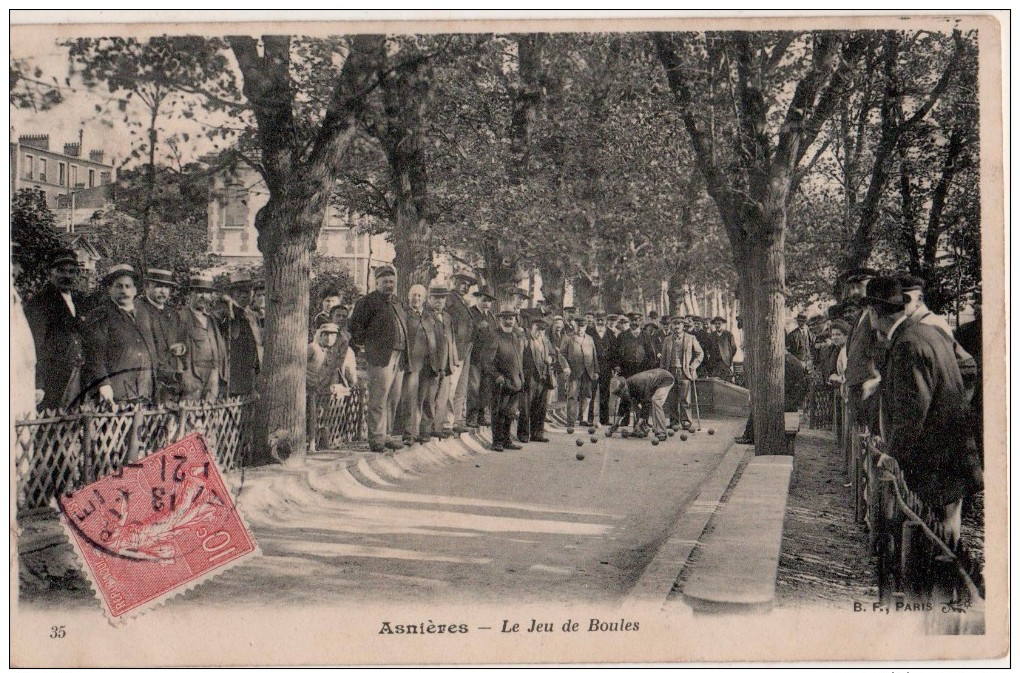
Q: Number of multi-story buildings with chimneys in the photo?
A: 1